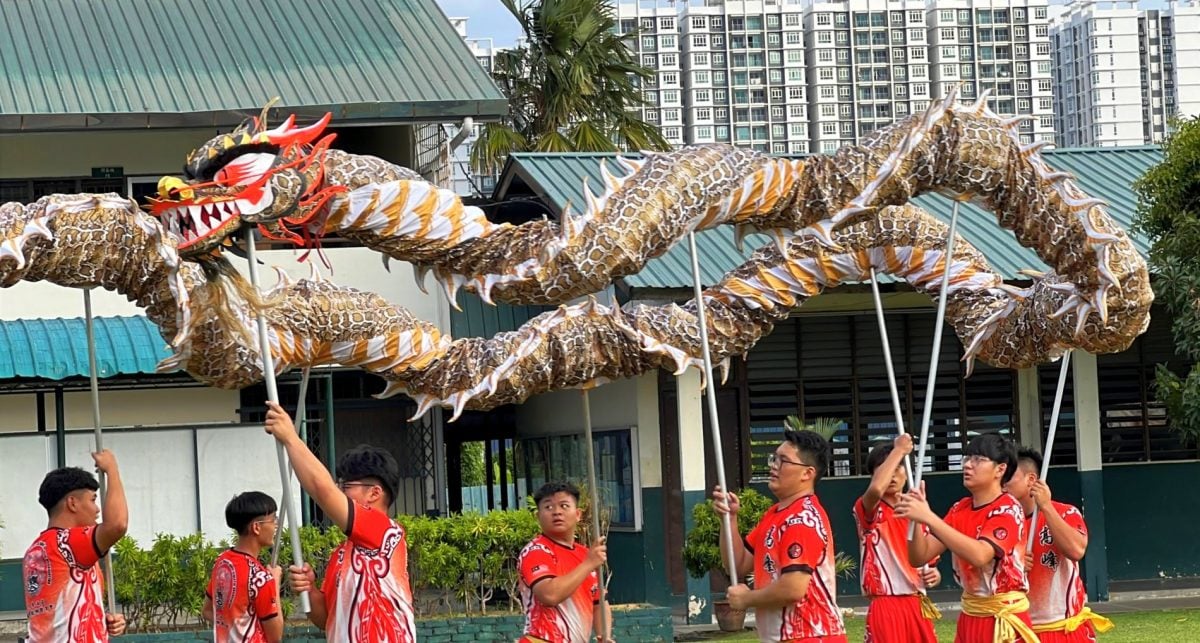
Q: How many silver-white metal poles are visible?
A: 8